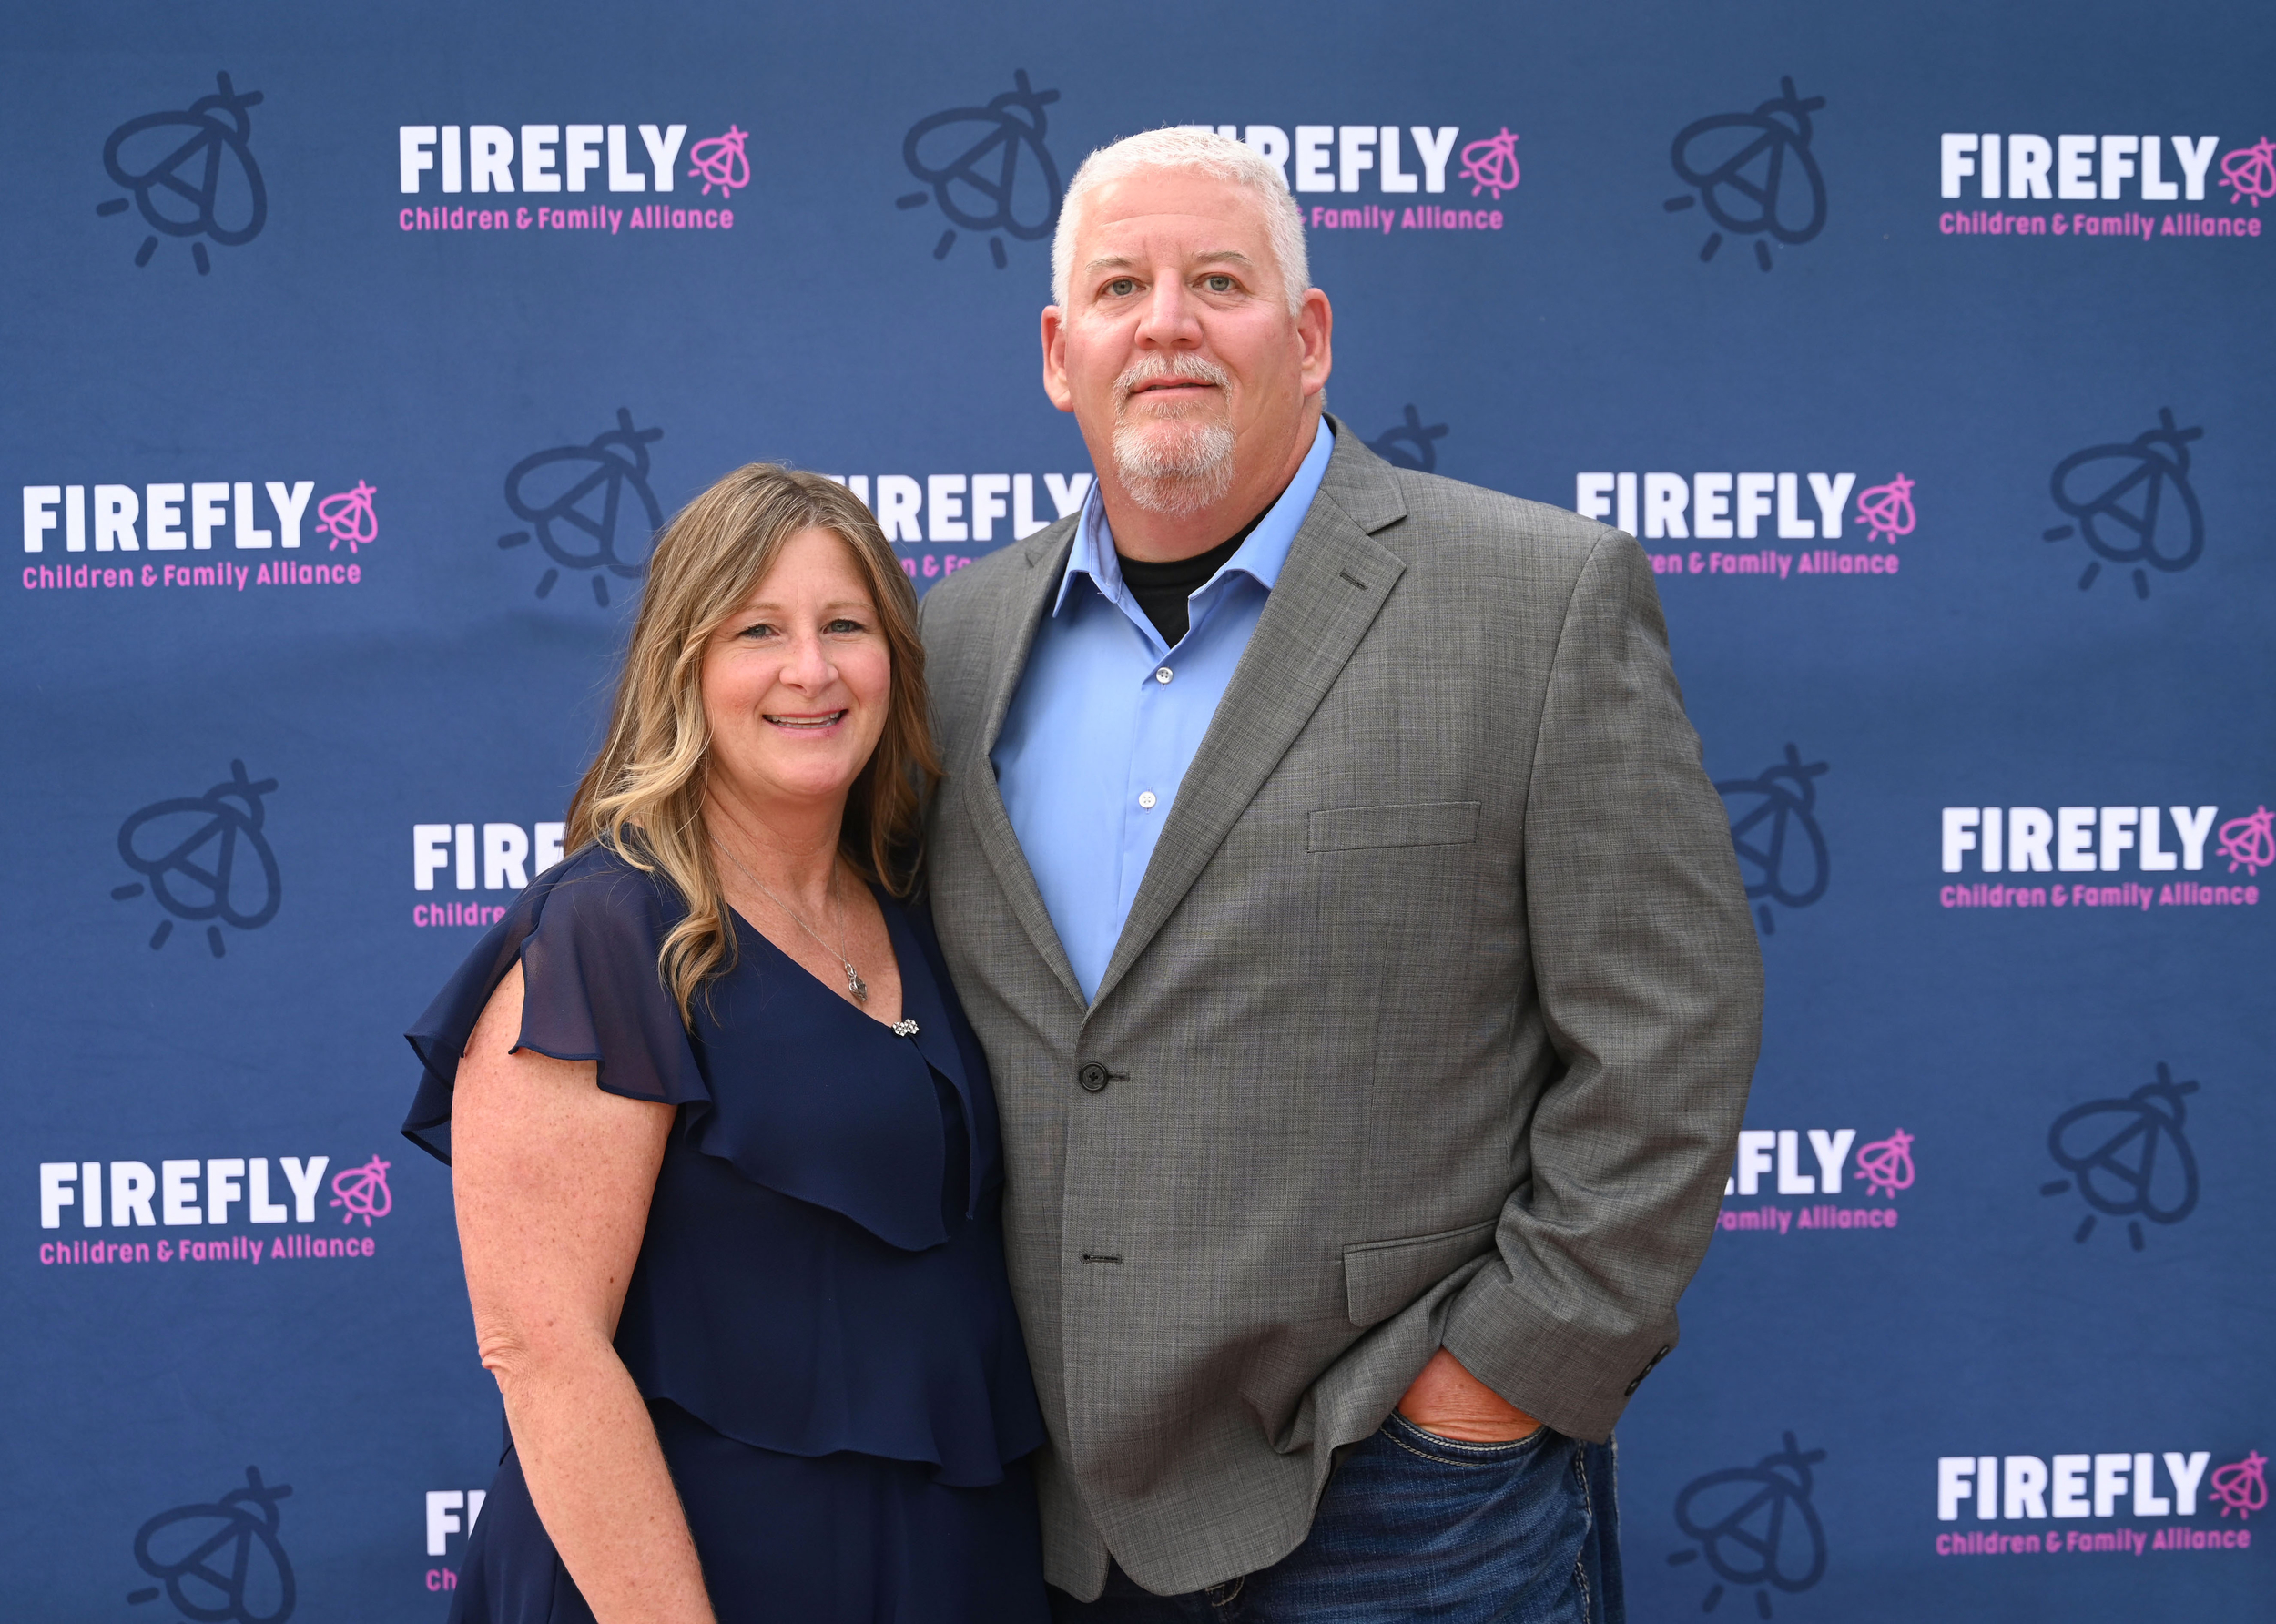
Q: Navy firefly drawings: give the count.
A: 11